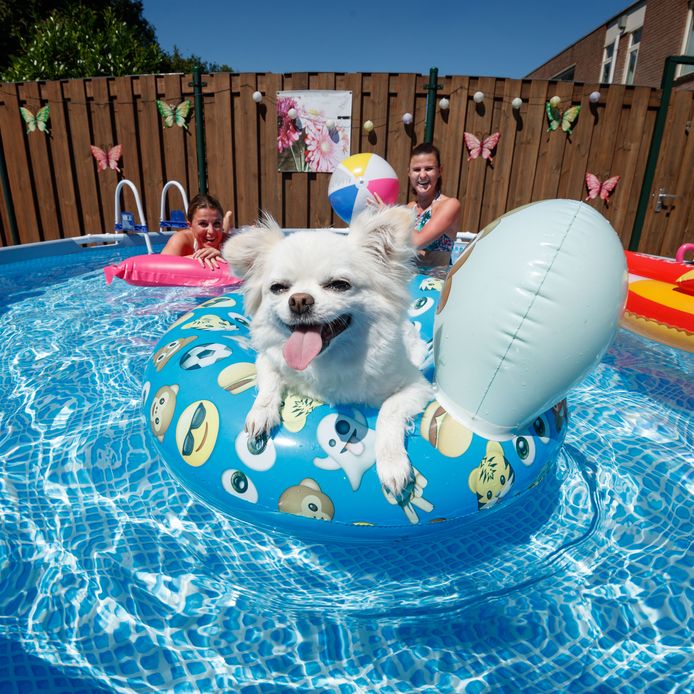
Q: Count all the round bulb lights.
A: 10